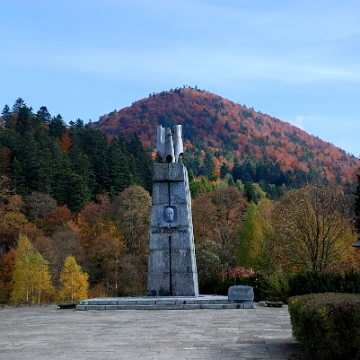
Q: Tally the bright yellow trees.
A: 2